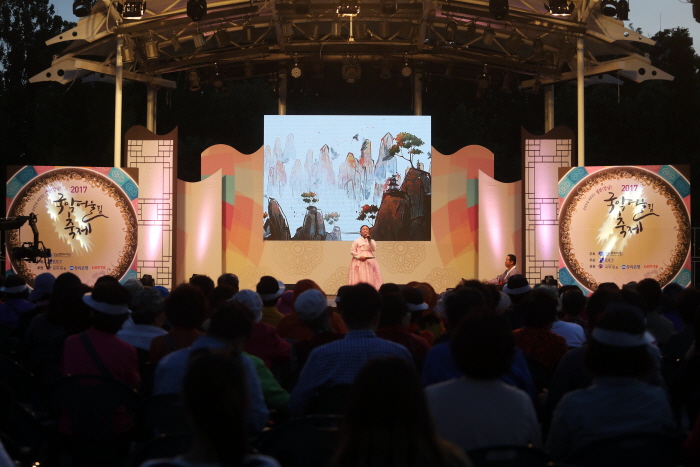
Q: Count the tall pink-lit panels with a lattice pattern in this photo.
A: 2